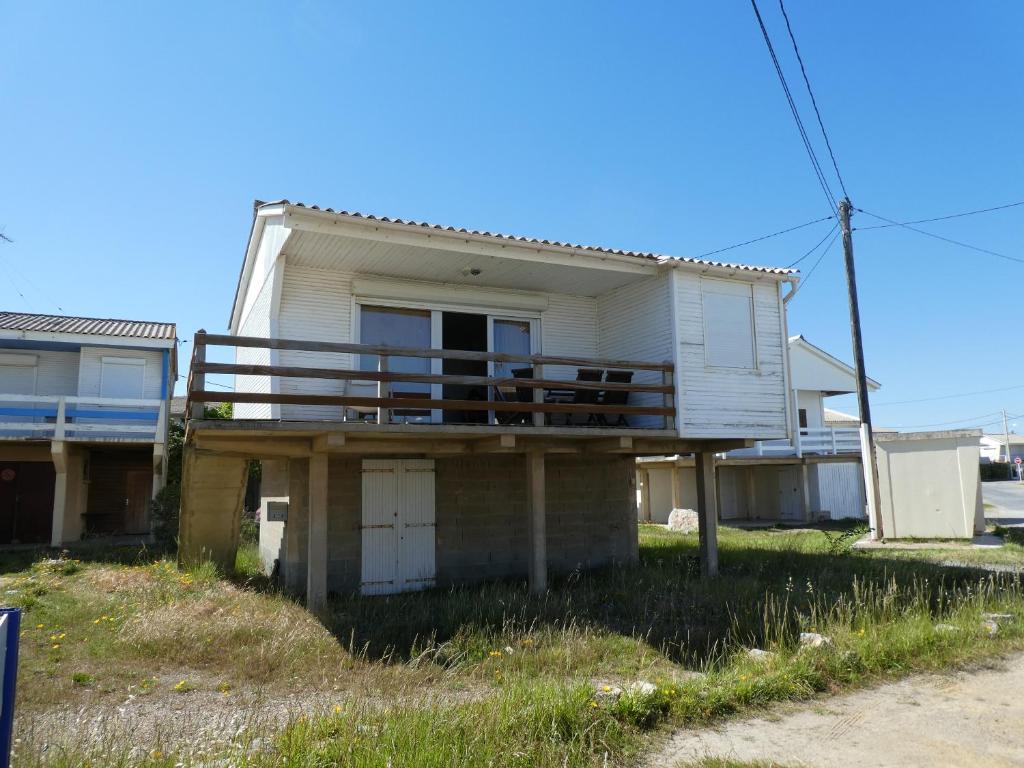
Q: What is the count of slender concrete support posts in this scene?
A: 3